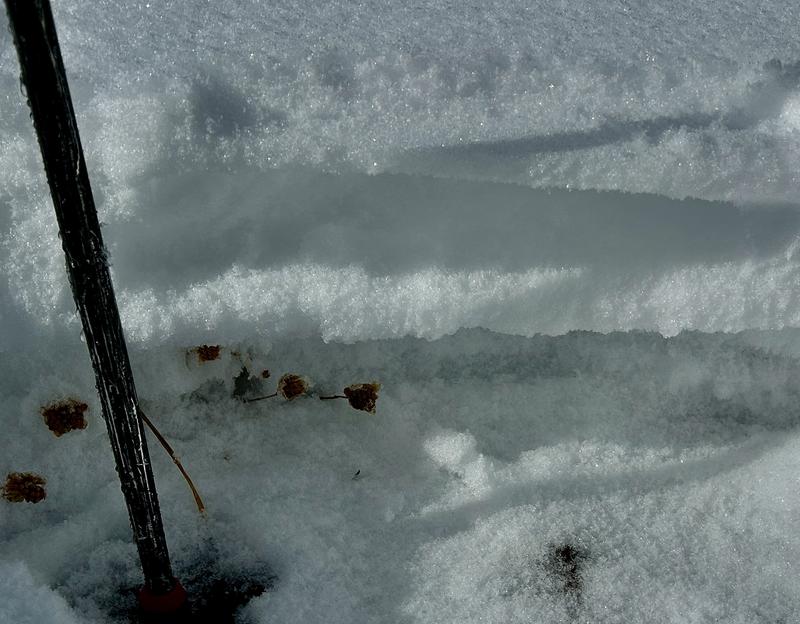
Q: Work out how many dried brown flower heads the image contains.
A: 5